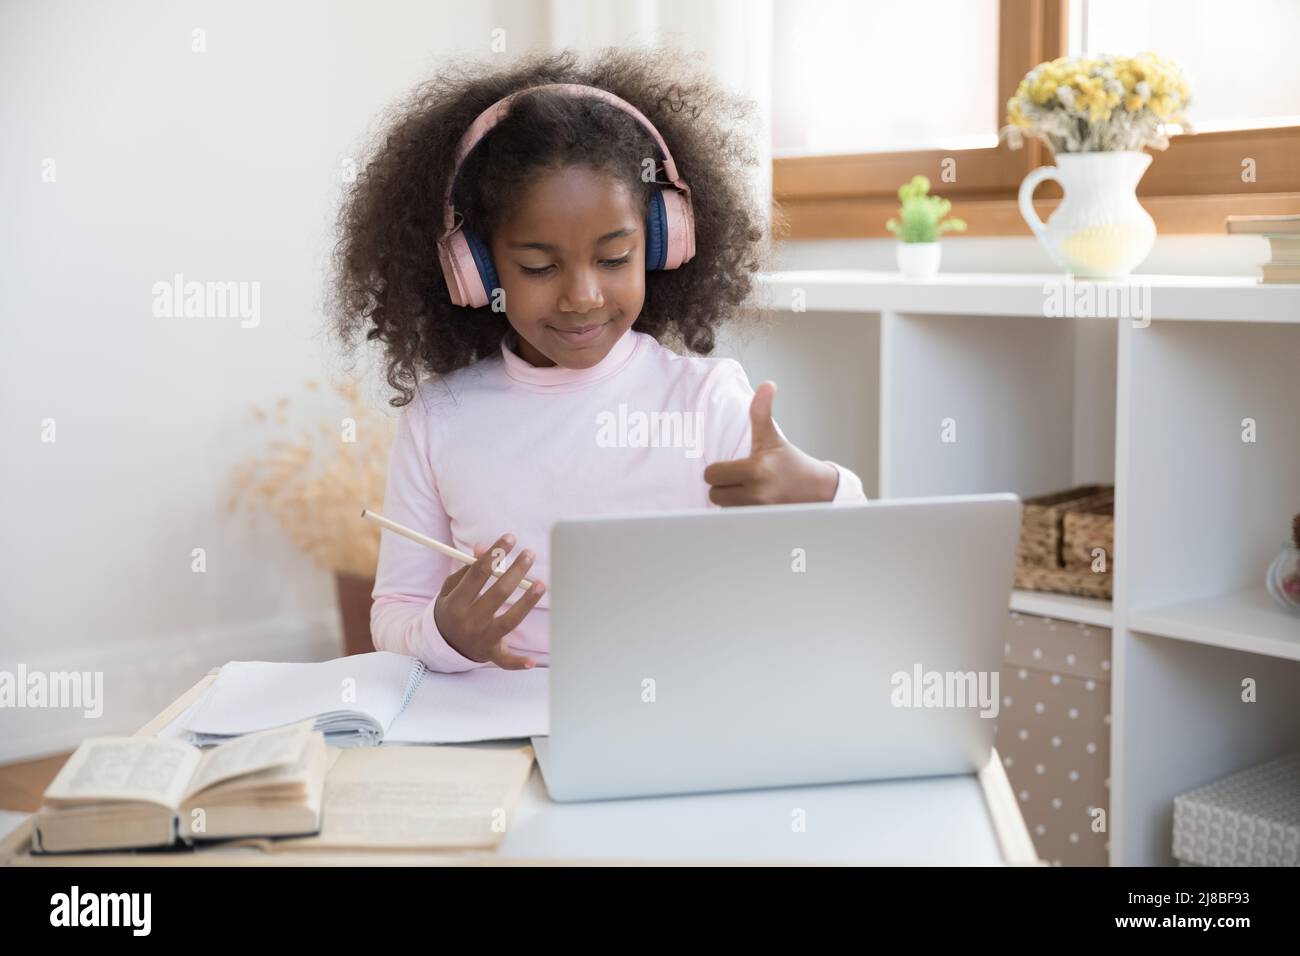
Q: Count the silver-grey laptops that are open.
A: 1